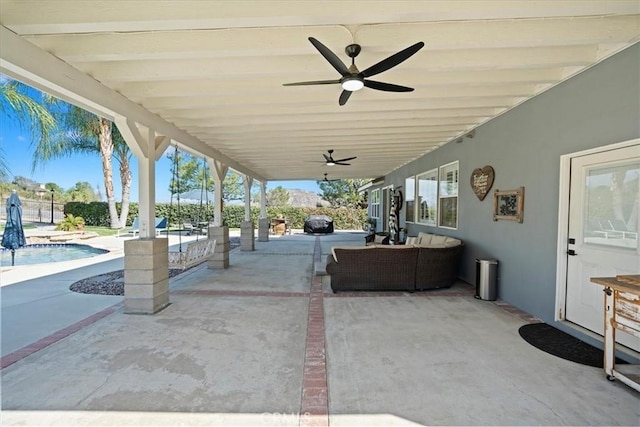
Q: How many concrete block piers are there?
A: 4